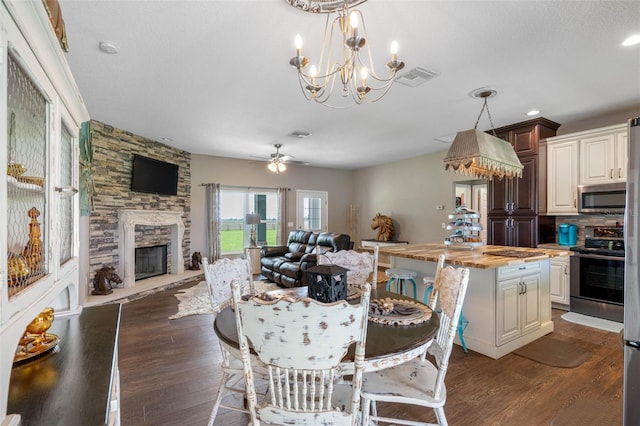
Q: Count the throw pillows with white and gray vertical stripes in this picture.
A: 0